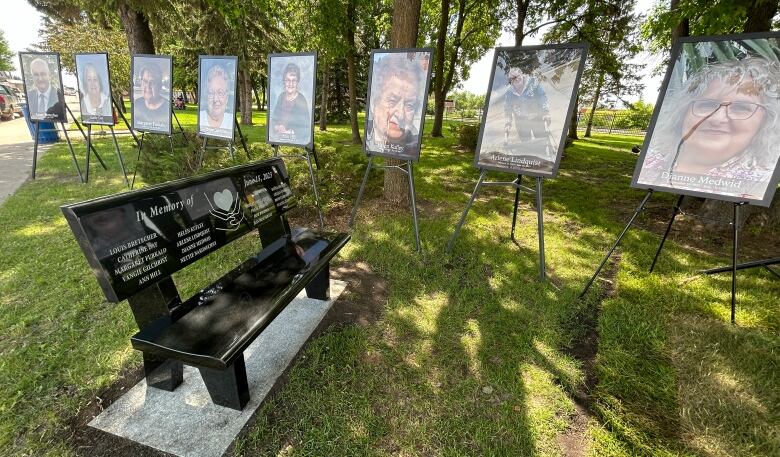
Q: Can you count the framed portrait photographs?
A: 8